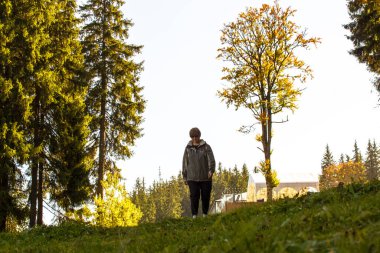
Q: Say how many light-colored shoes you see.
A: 2